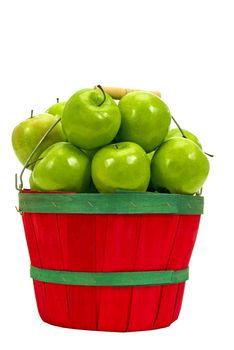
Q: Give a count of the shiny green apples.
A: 8